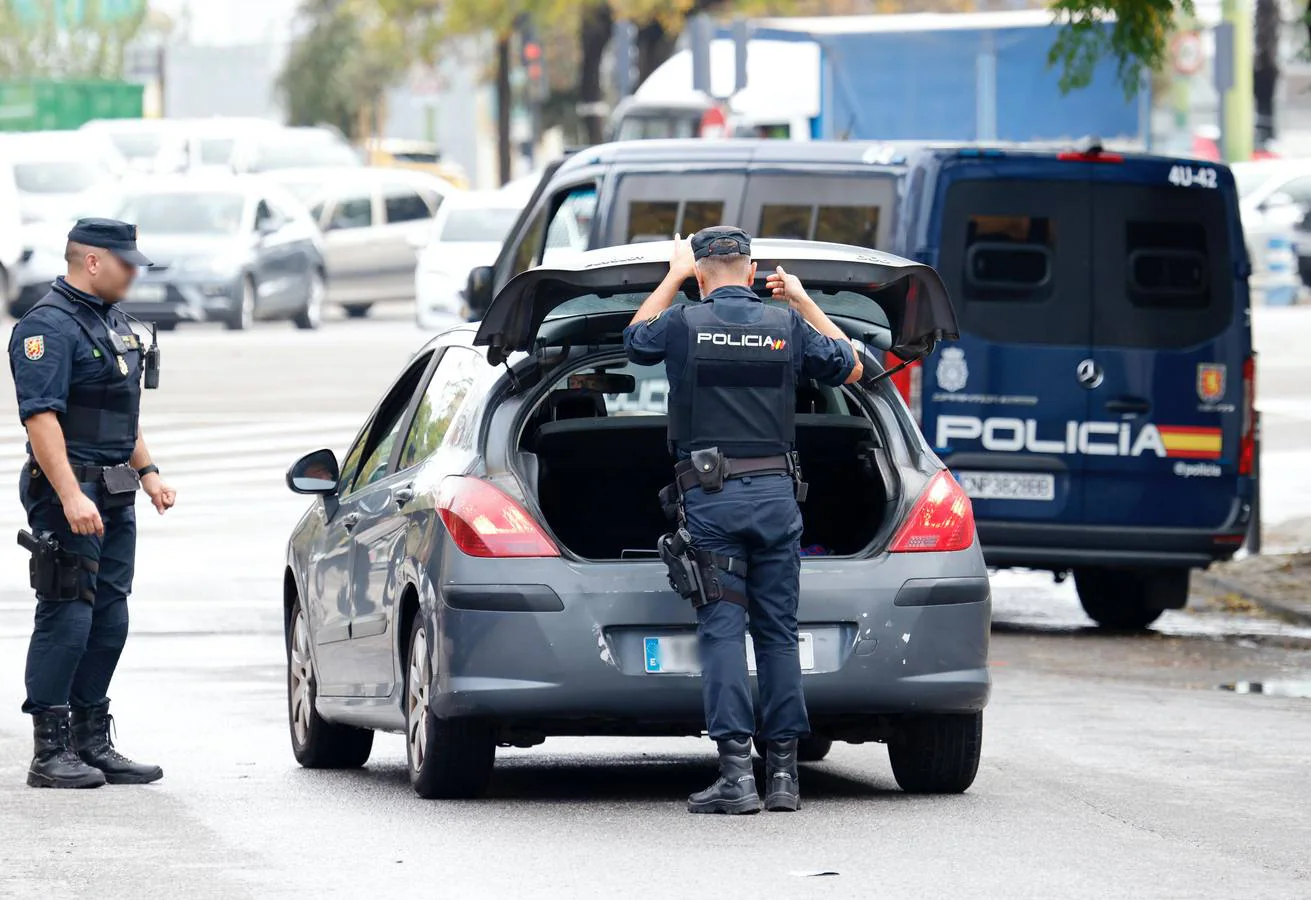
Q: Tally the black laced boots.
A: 4